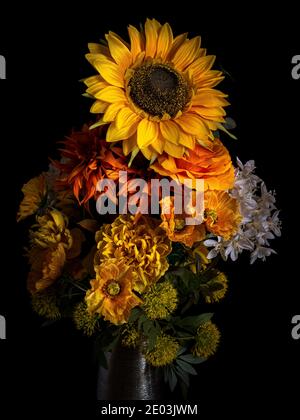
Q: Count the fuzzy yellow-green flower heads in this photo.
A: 7